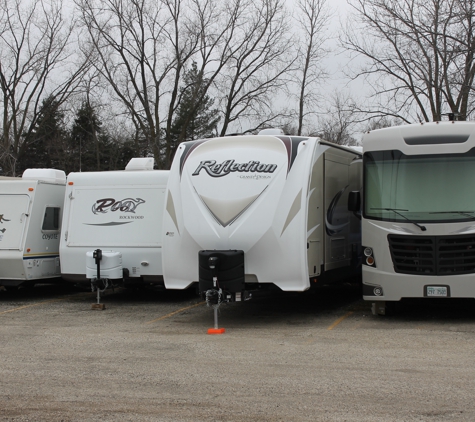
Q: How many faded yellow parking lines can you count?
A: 3